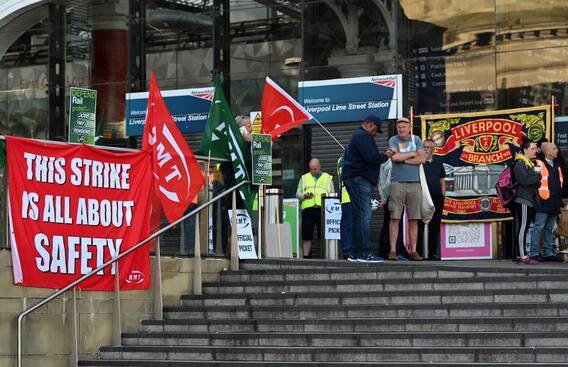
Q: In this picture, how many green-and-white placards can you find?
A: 2